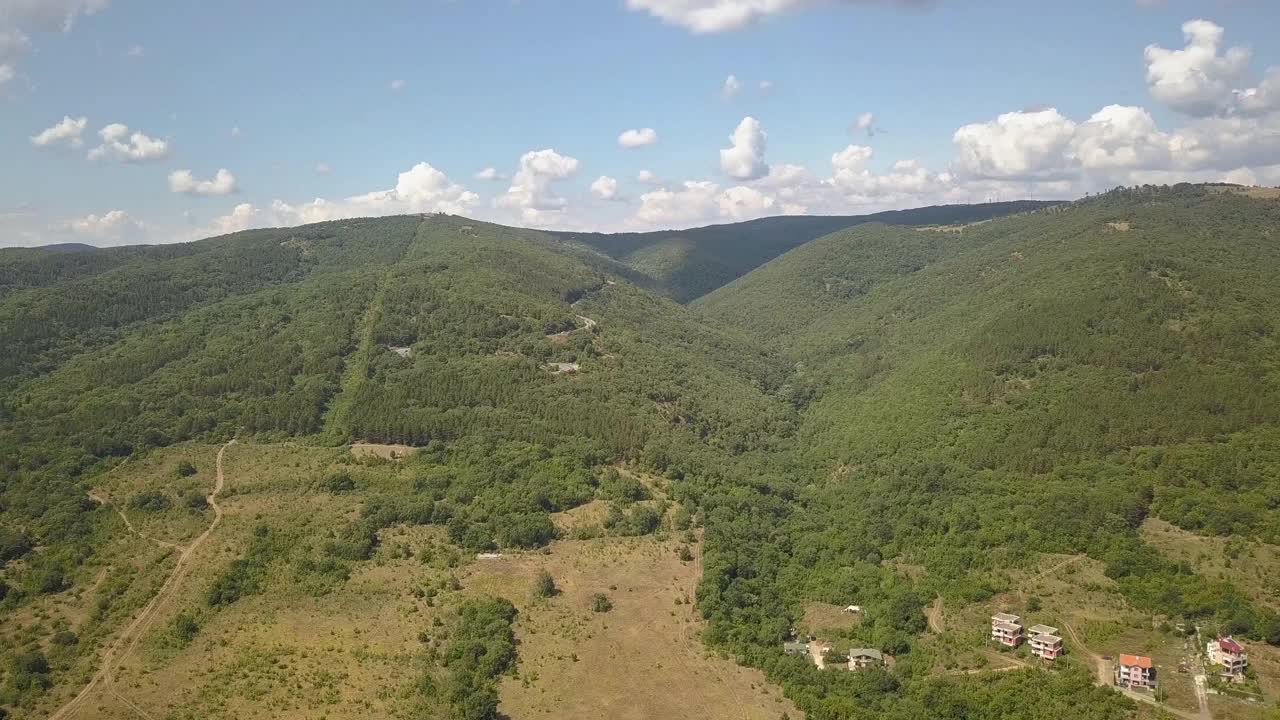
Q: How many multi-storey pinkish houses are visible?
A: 4